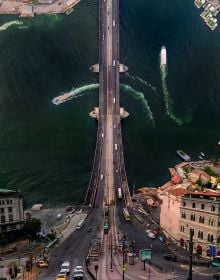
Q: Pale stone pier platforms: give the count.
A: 4